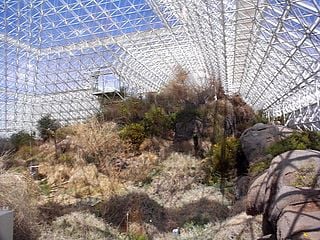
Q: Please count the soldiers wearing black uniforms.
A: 0